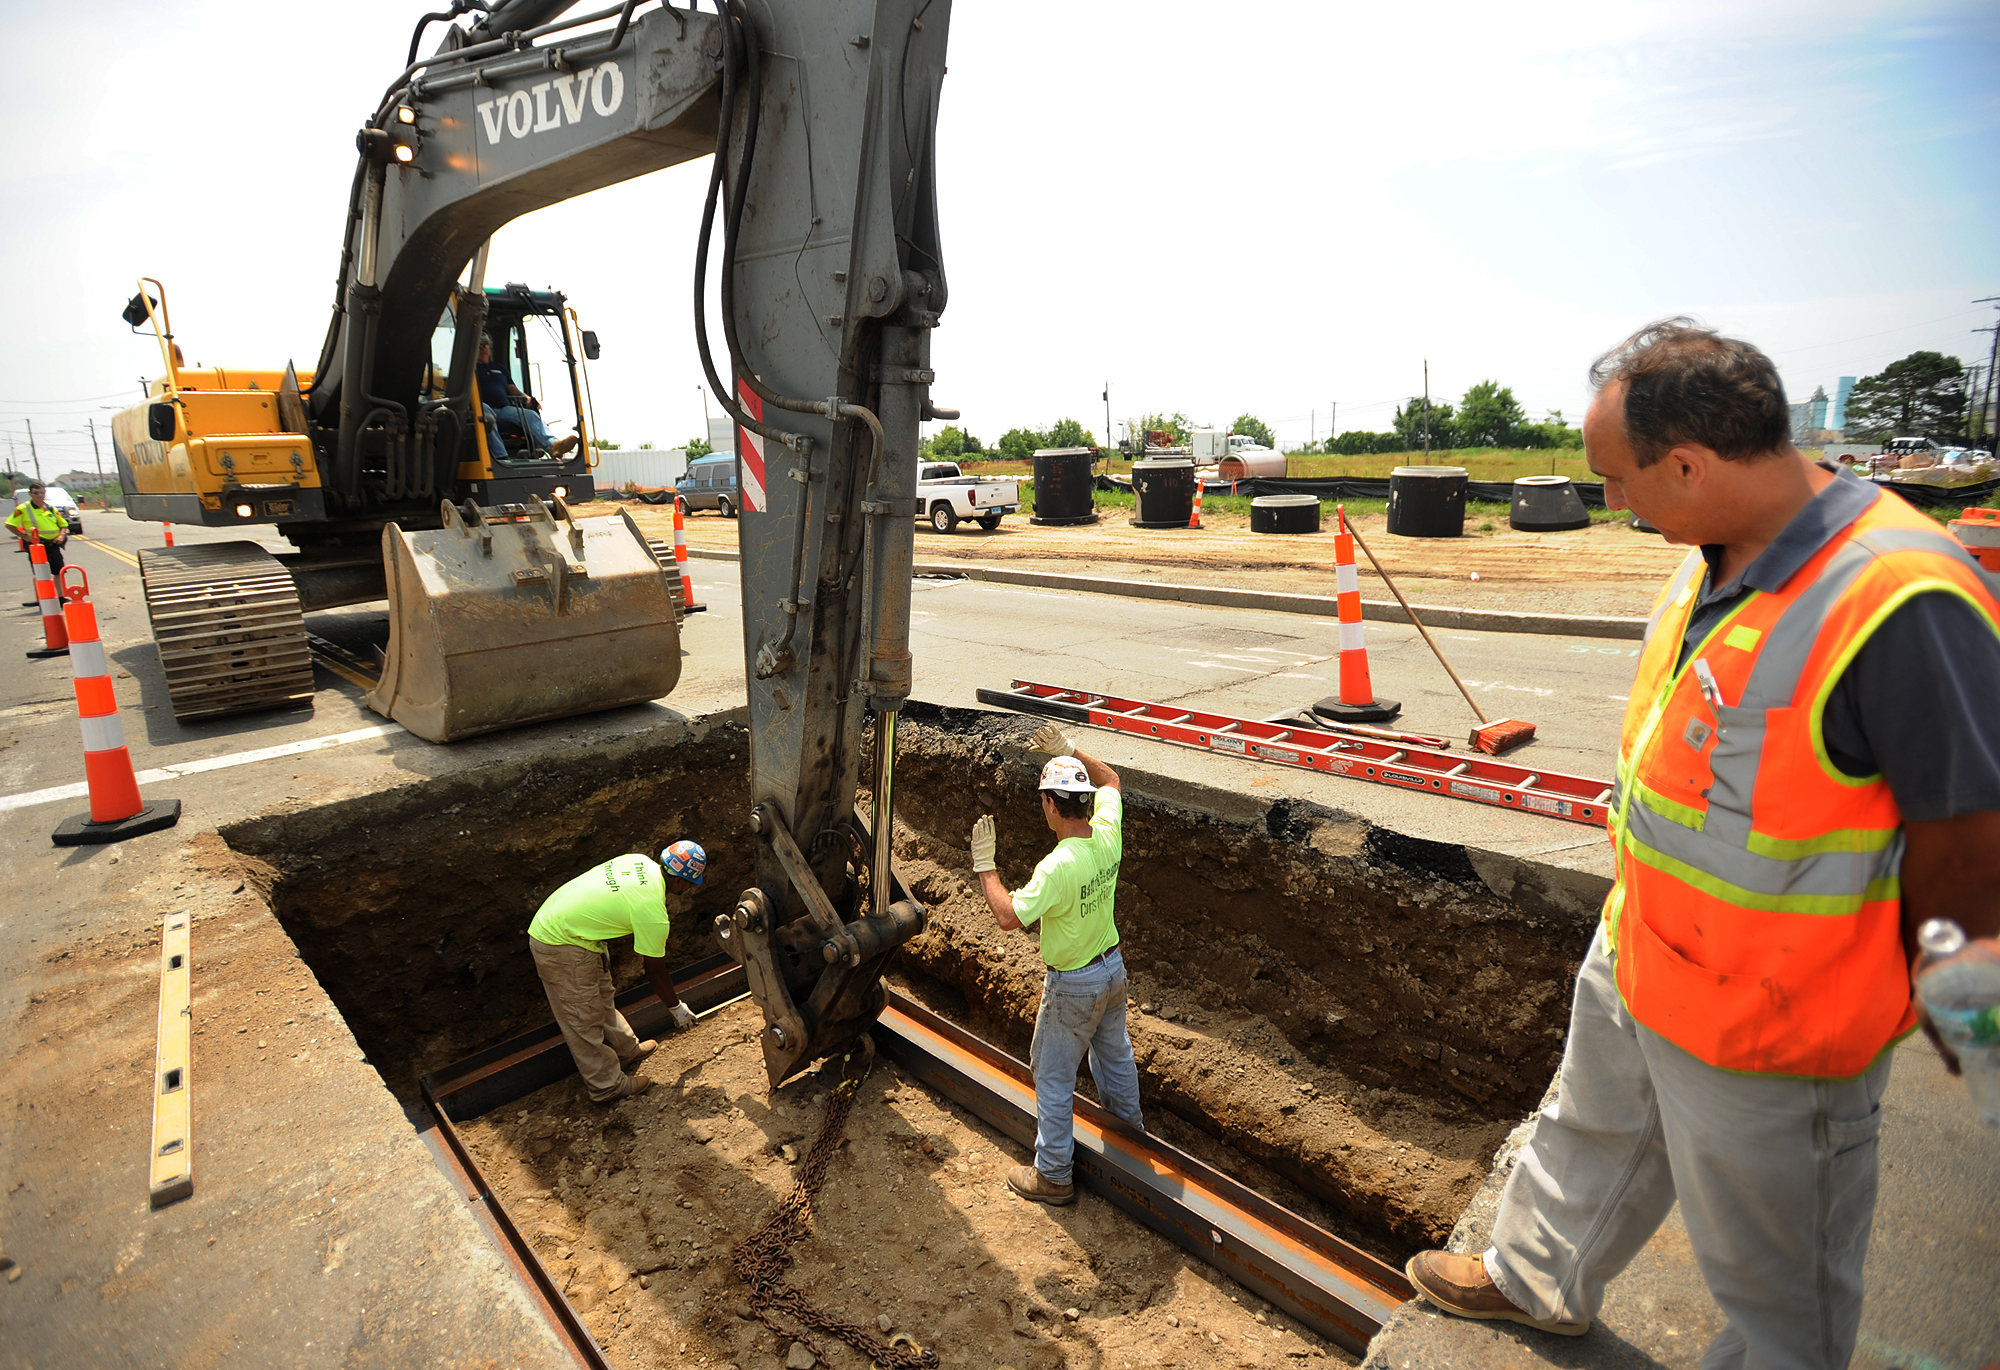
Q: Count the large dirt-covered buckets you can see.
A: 1